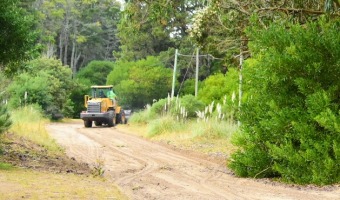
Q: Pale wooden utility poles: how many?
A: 3